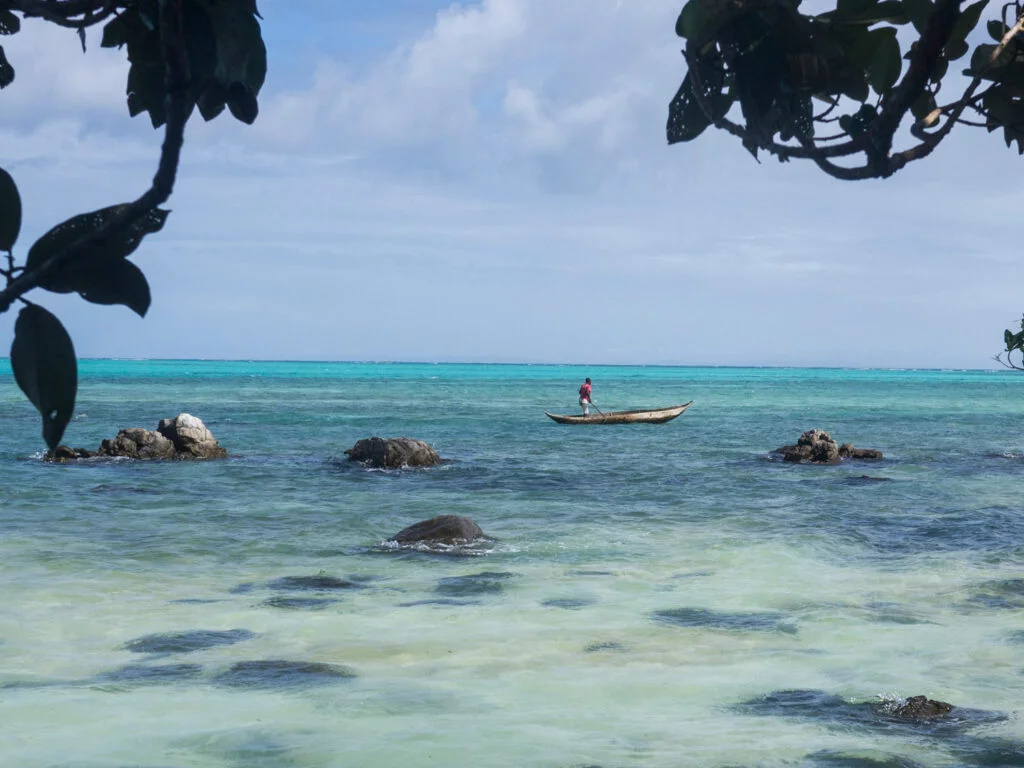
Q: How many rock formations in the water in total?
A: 5